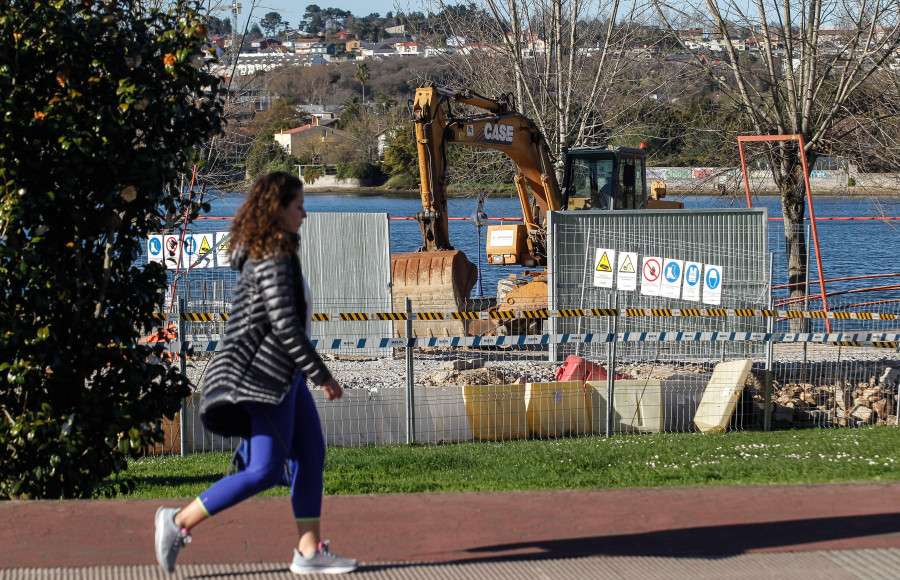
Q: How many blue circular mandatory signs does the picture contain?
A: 5